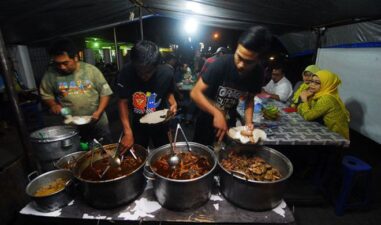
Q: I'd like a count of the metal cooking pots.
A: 6